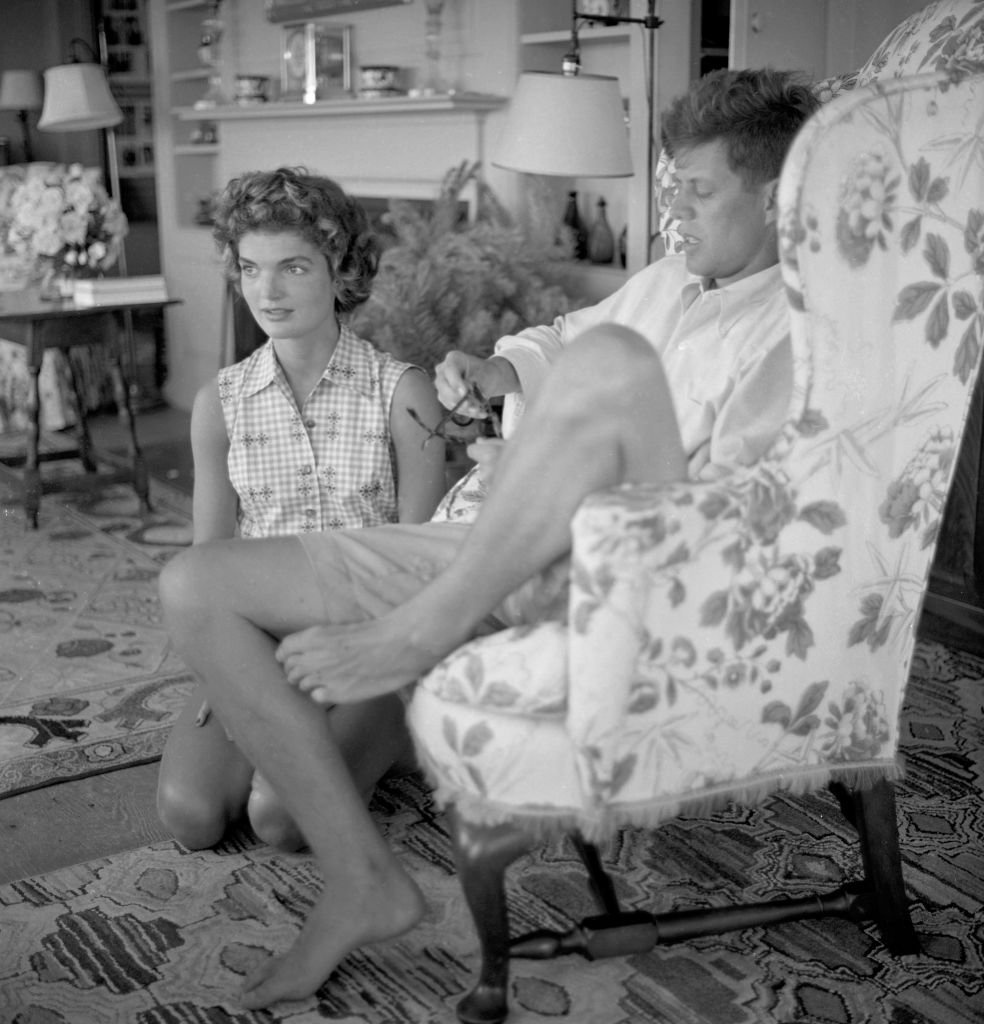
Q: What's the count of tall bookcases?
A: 2